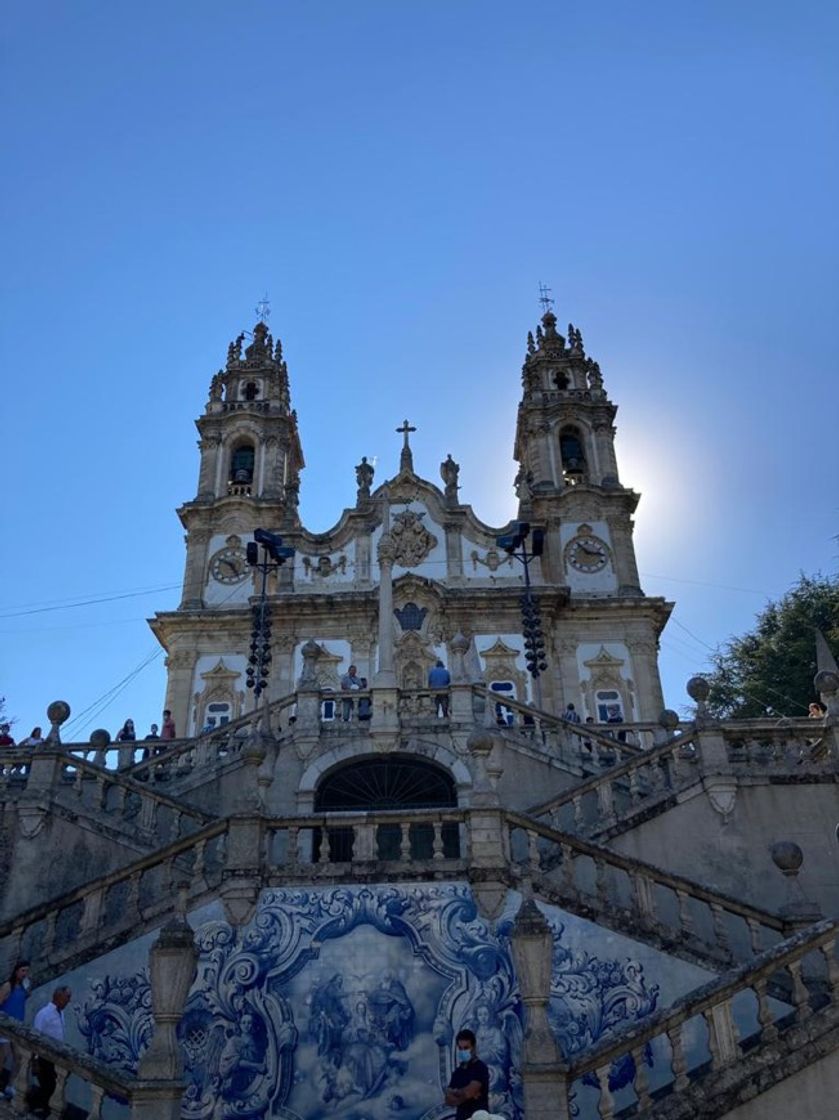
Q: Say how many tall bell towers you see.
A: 2